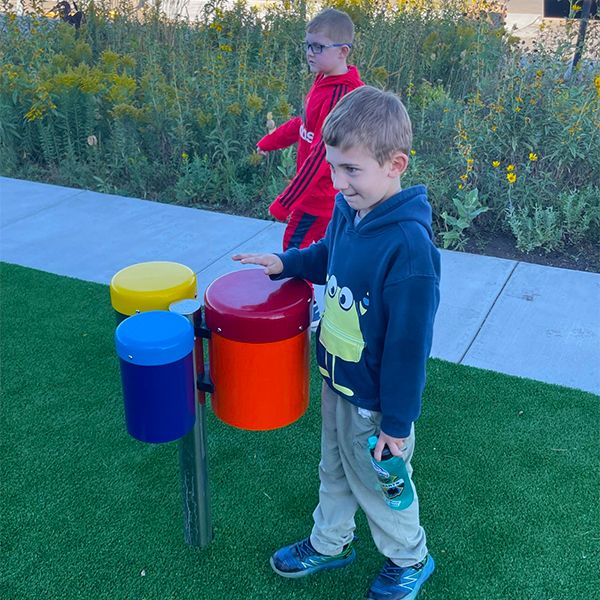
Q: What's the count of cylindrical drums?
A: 3